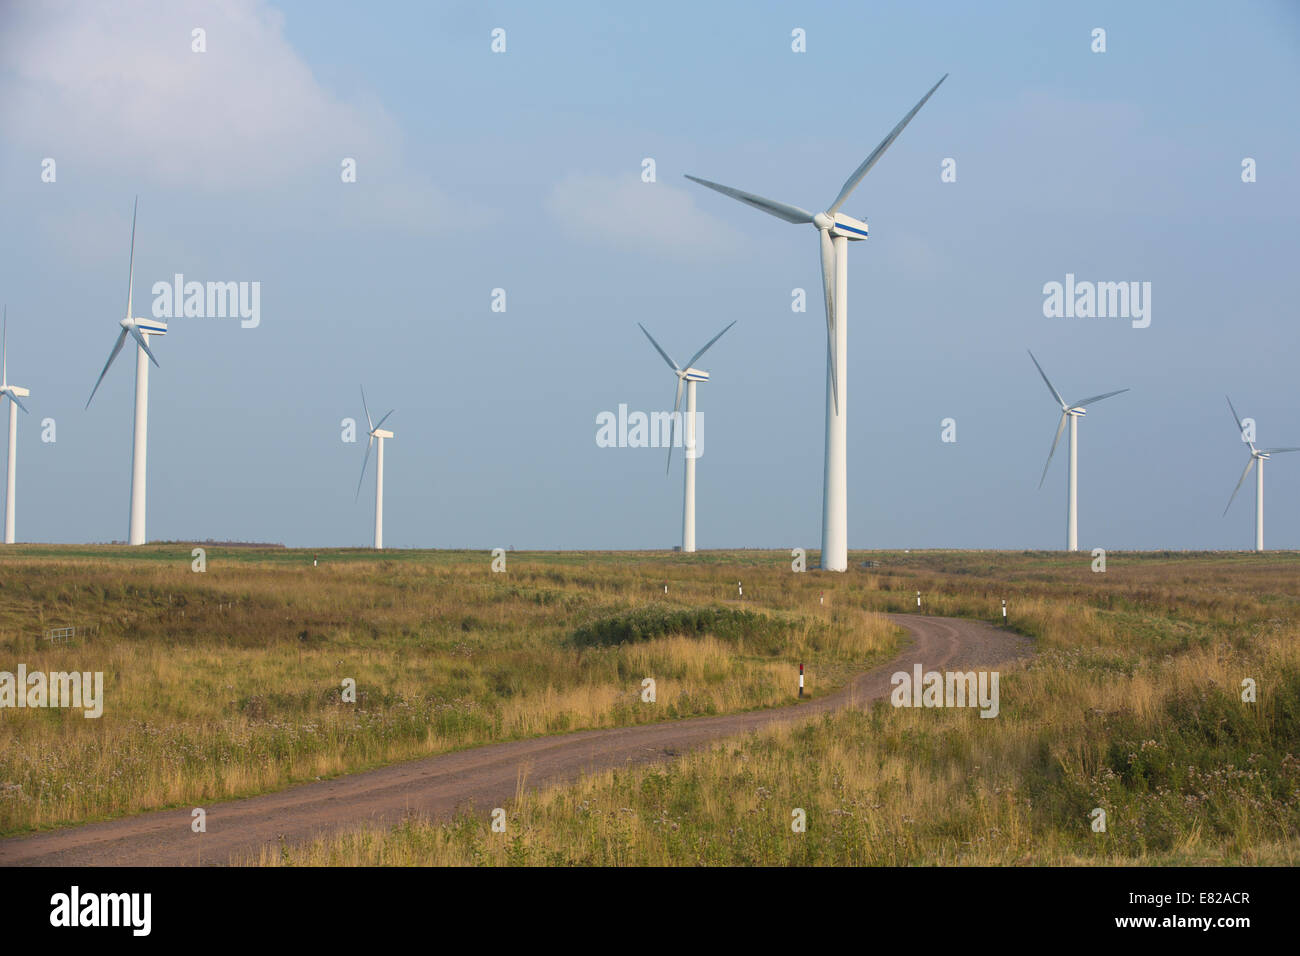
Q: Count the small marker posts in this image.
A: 7